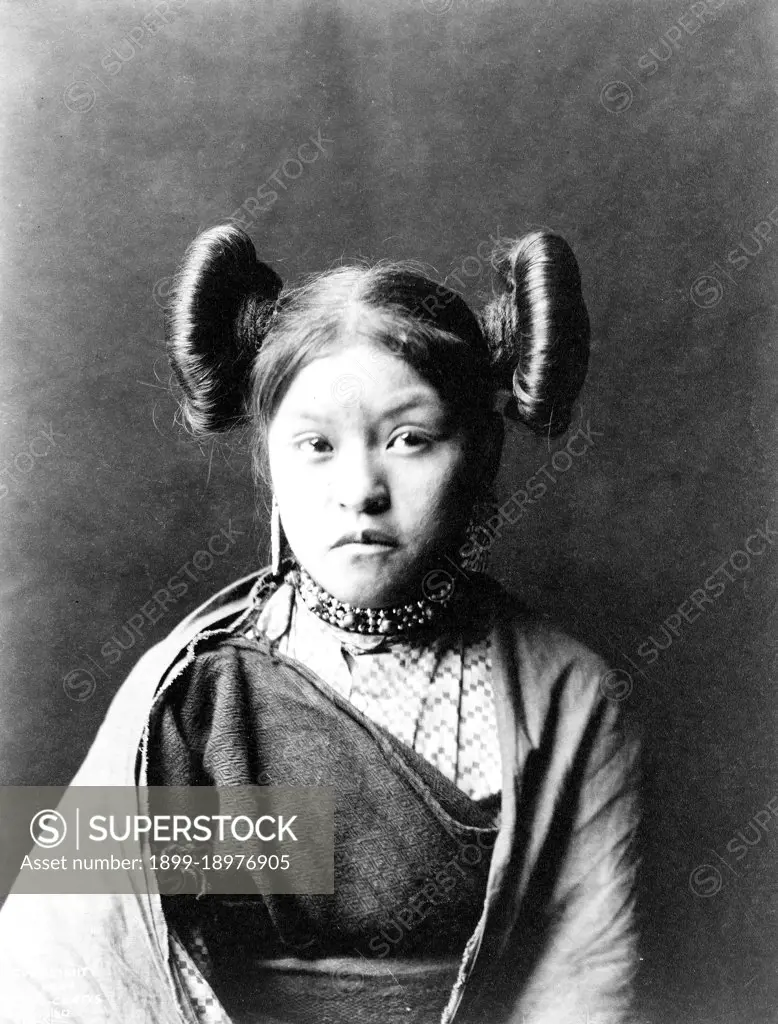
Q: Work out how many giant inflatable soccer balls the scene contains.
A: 0